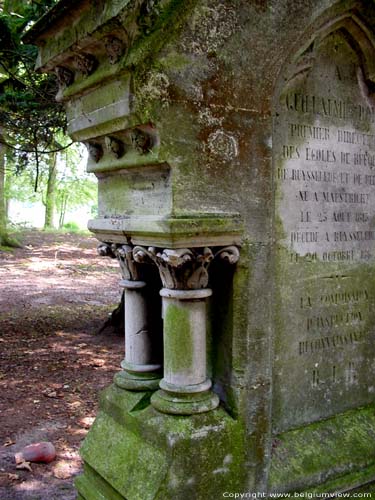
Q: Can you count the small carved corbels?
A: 6